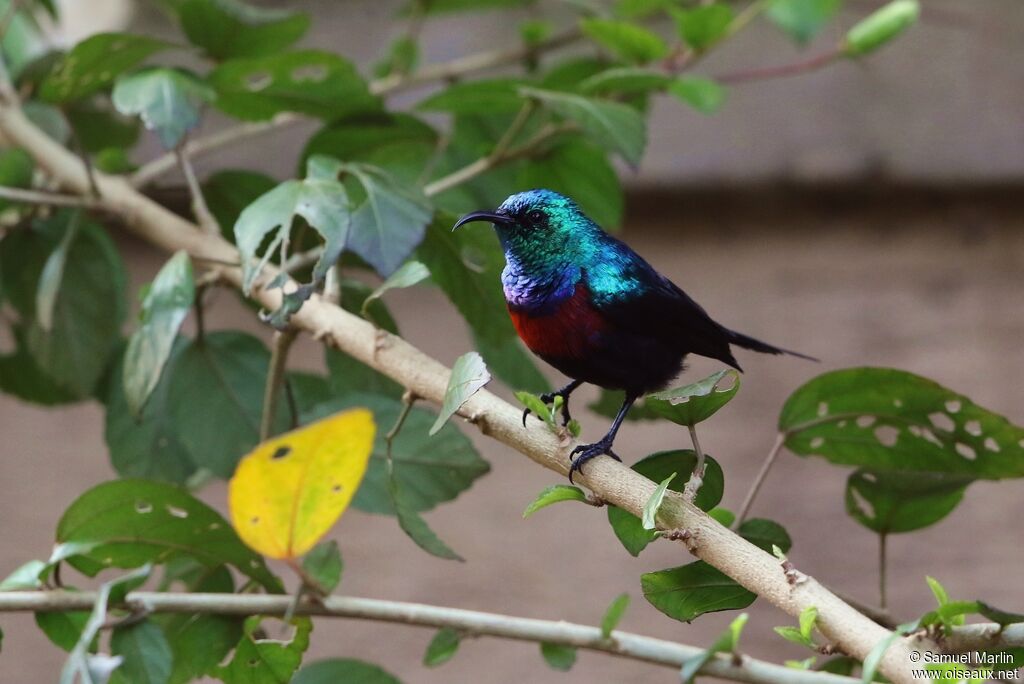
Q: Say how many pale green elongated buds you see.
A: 1